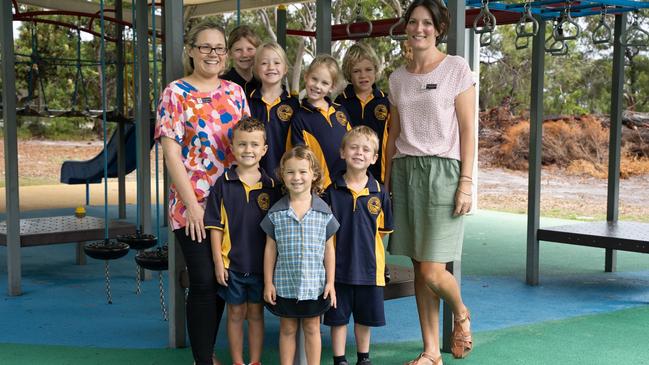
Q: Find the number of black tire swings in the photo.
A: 3